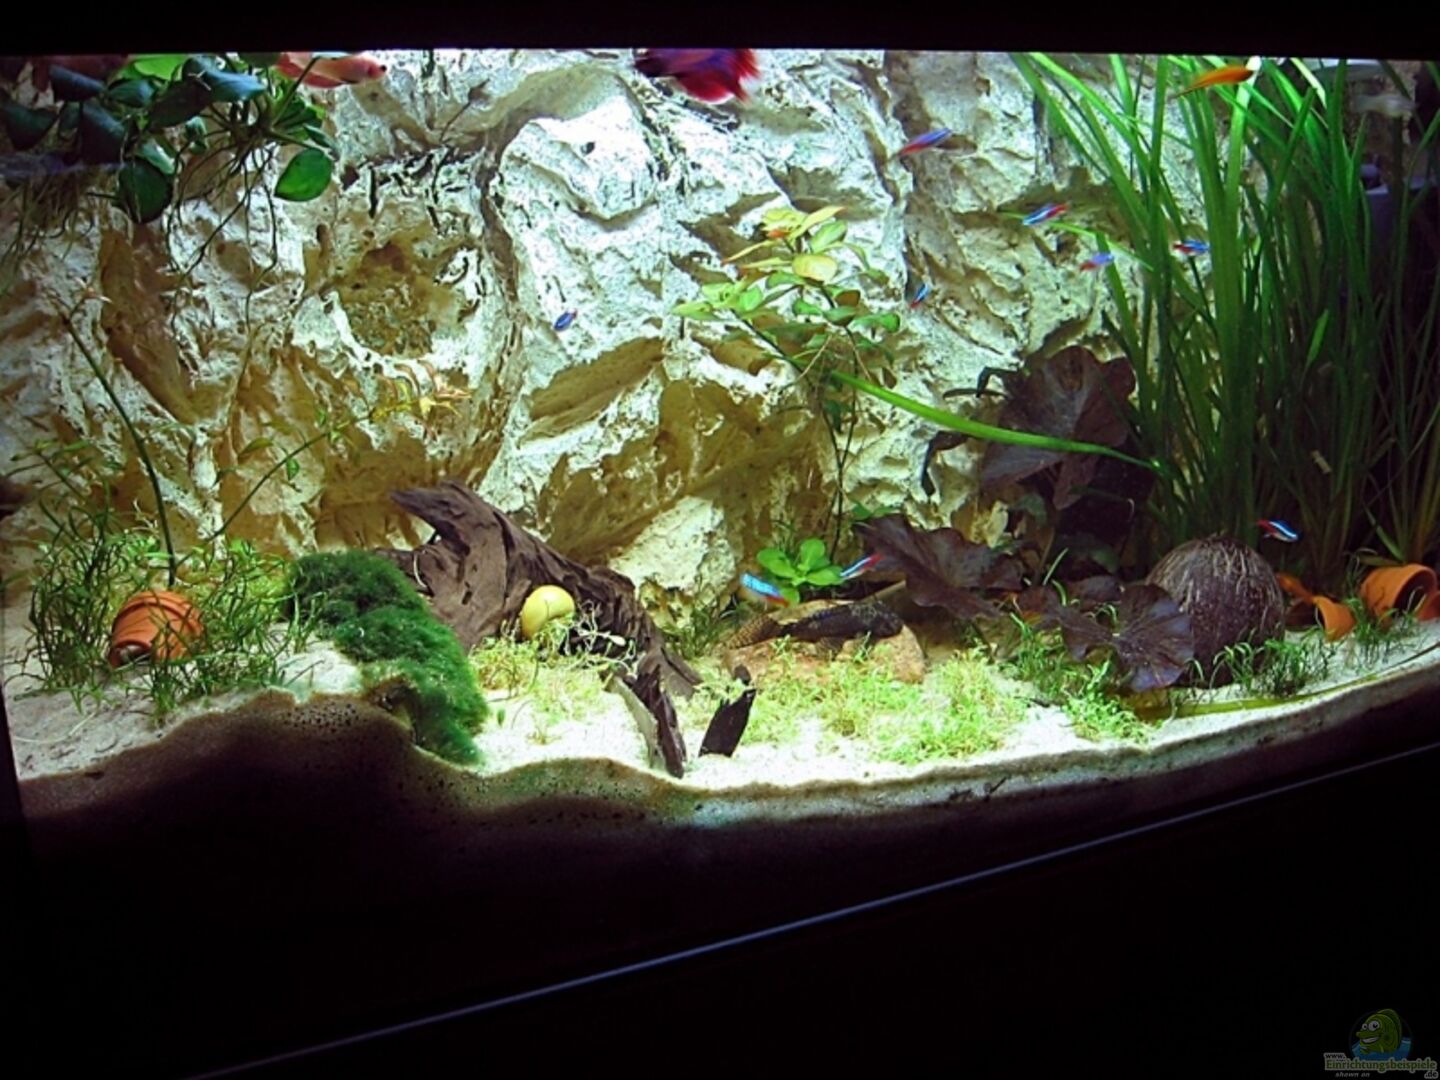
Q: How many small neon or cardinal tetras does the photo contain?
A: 9